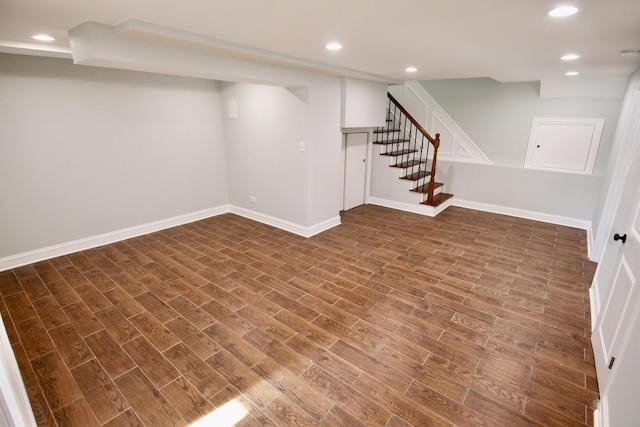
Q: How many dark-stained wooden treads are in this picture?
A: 8